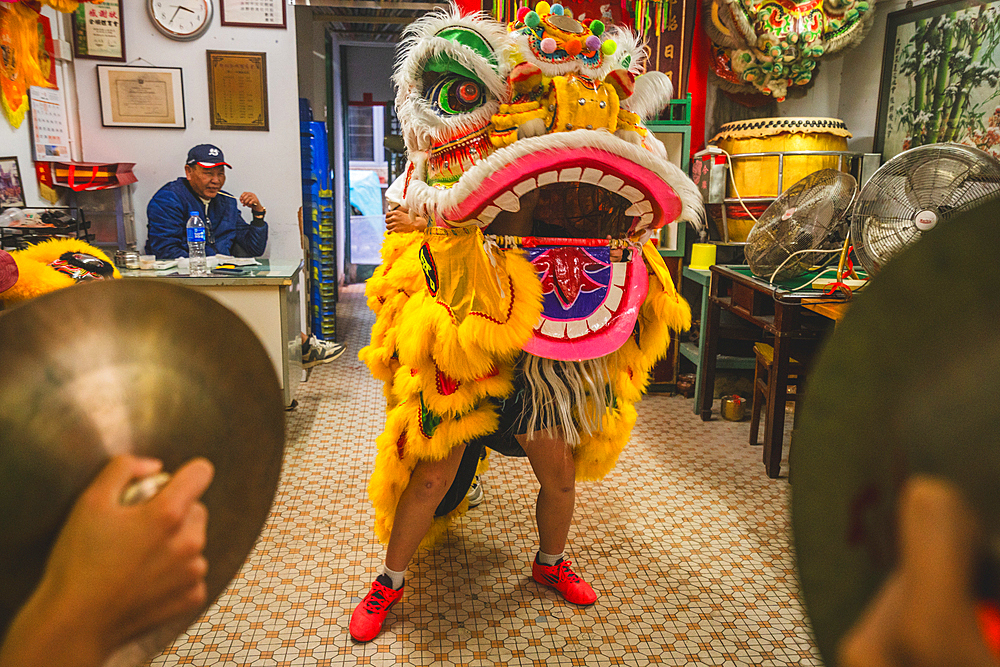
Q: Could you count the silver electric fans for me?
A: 2